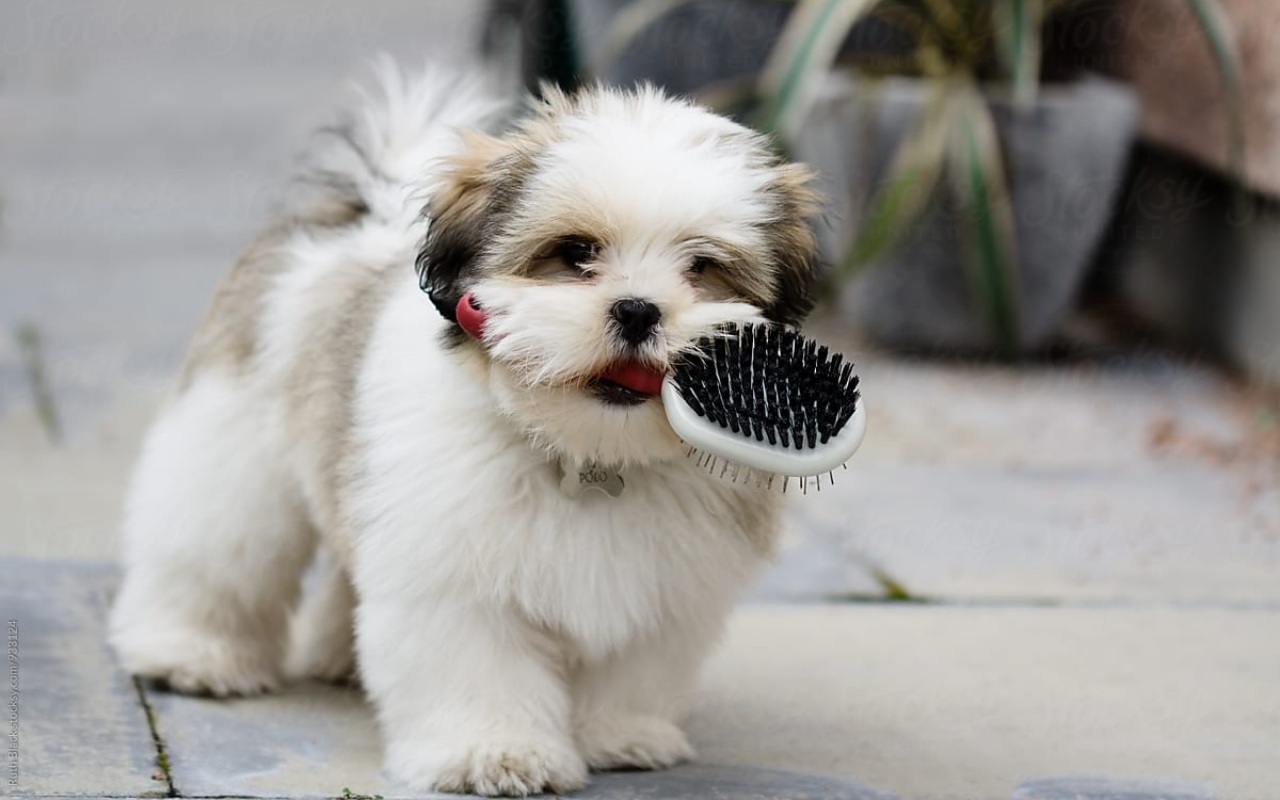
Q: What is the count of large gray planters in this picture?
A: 1